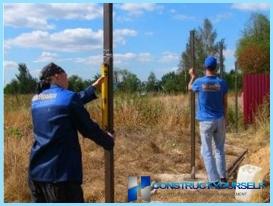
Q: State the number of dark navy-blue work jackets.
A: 1